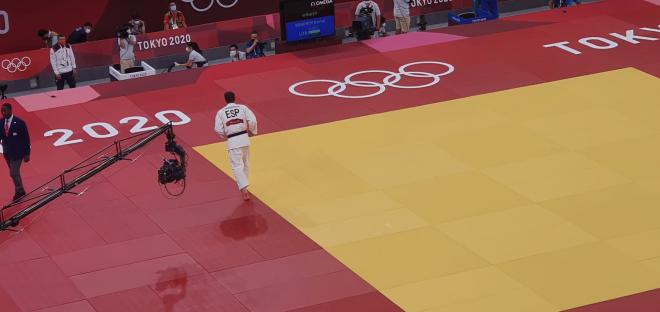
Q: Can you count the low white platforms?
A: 1